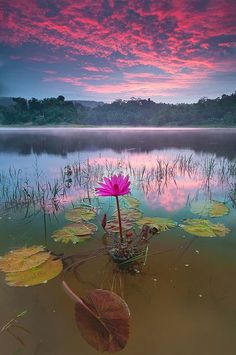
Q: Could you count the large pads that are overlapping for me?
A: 2